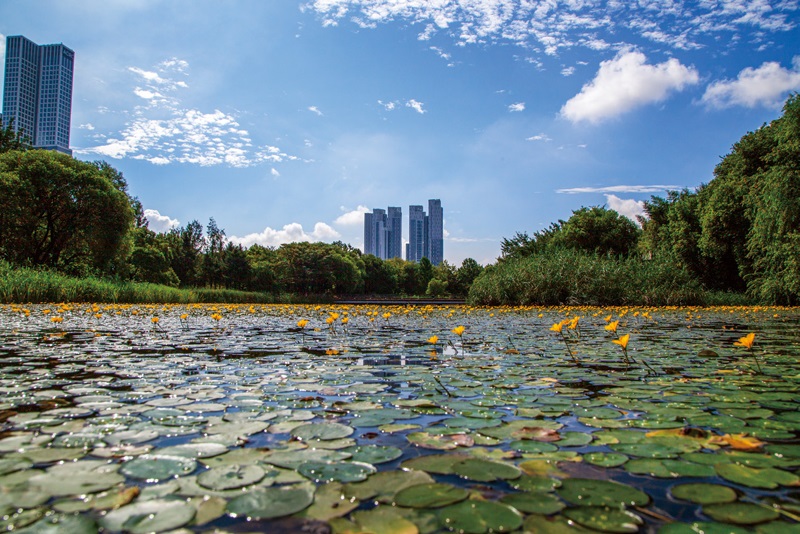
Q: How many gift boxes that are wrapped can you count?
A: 0